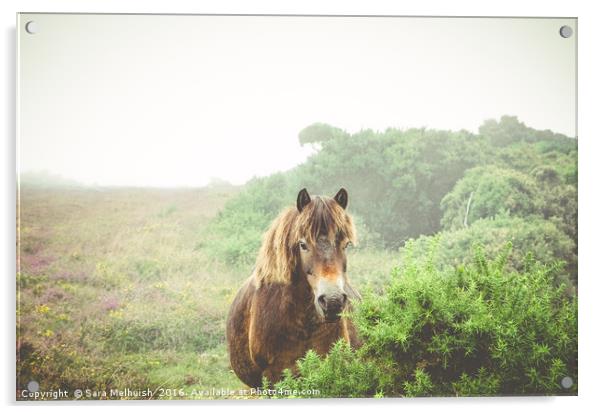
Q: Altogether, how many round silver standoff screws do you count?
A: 4